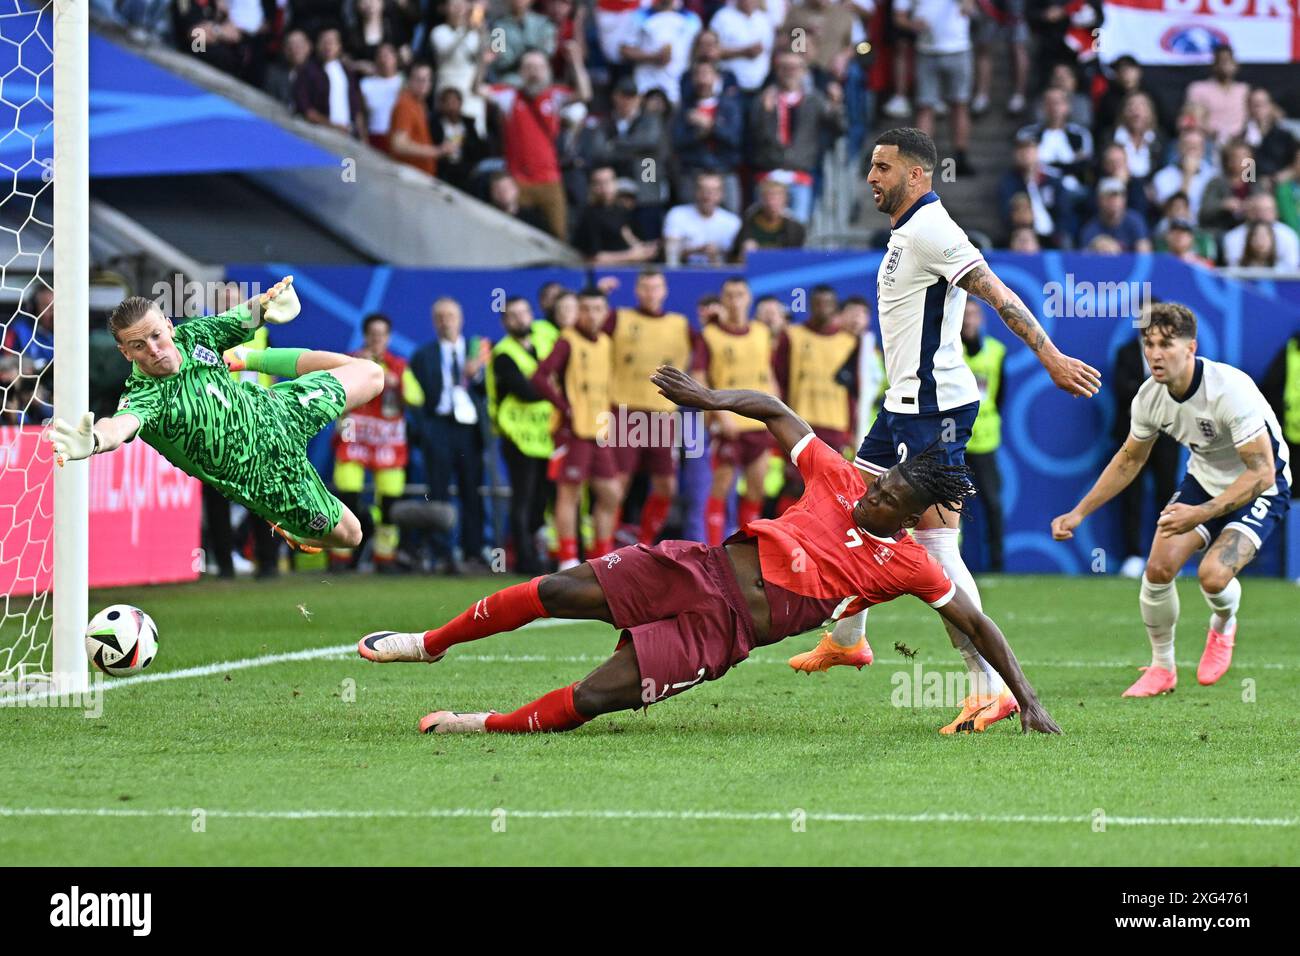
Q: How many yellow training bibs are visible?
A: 4